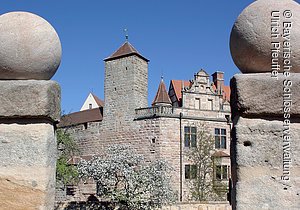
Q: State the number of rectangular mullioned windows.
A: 4